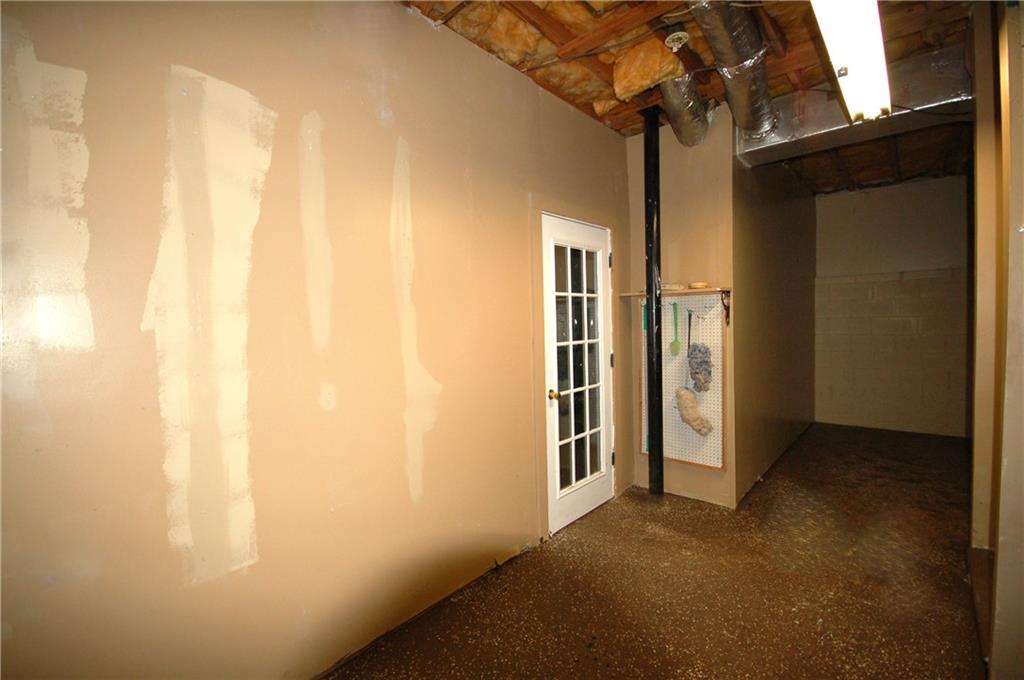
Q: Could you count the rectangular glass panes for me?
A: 15